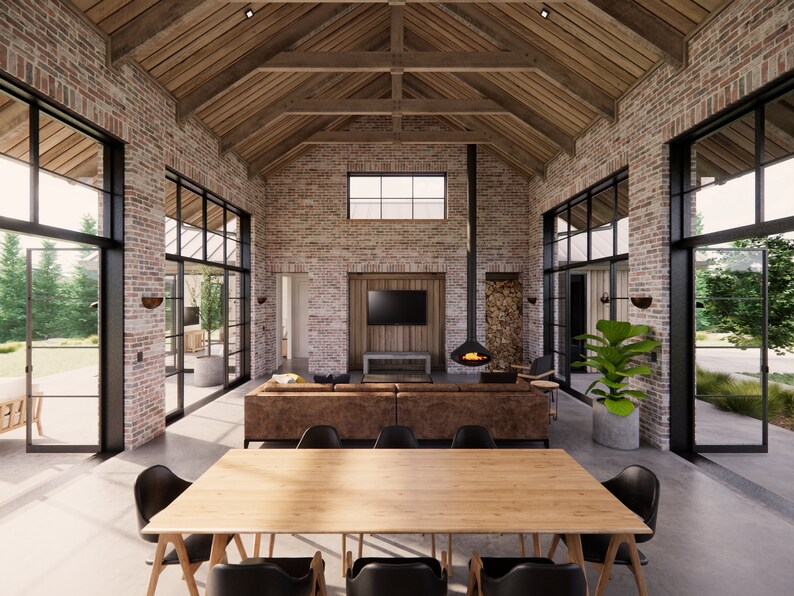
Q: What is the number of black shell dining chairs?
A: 8